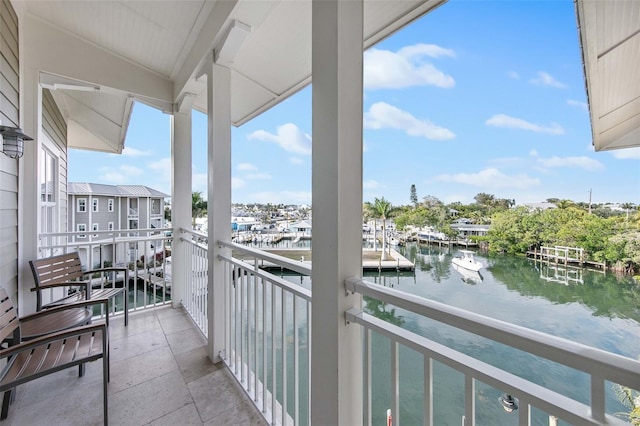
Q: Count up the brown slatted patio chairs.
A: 2